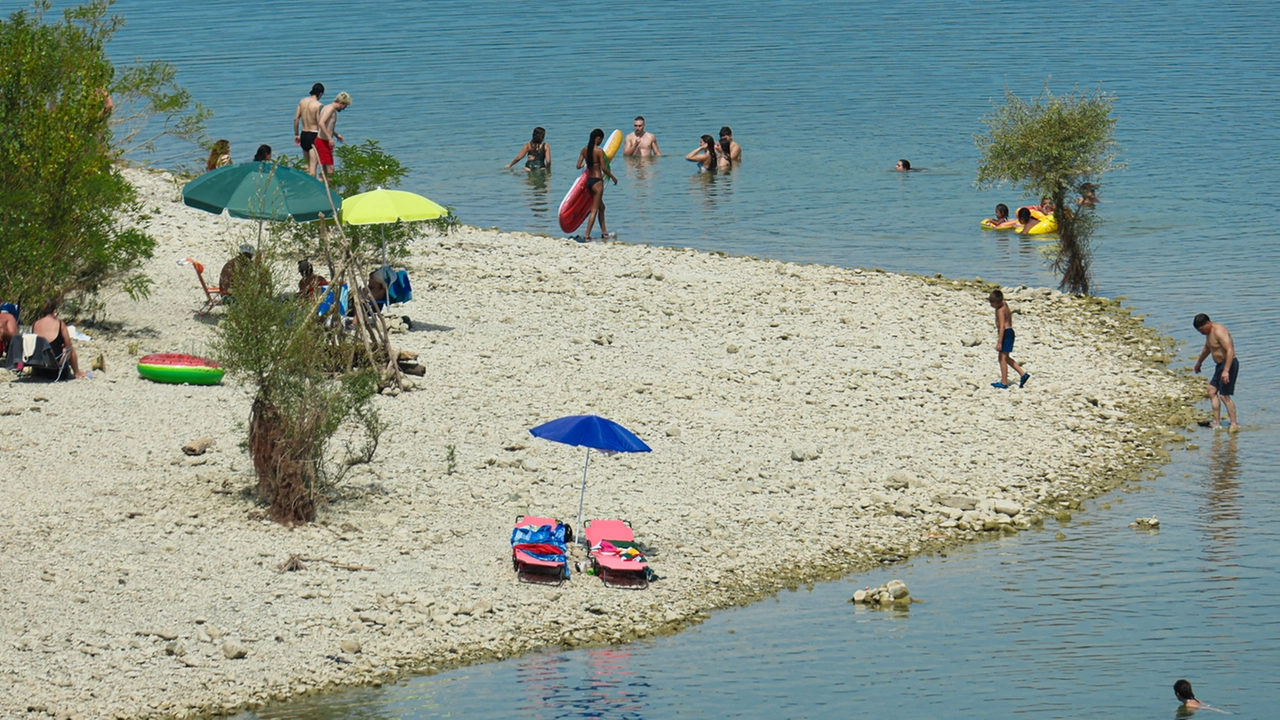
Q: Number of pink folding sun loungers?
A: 2